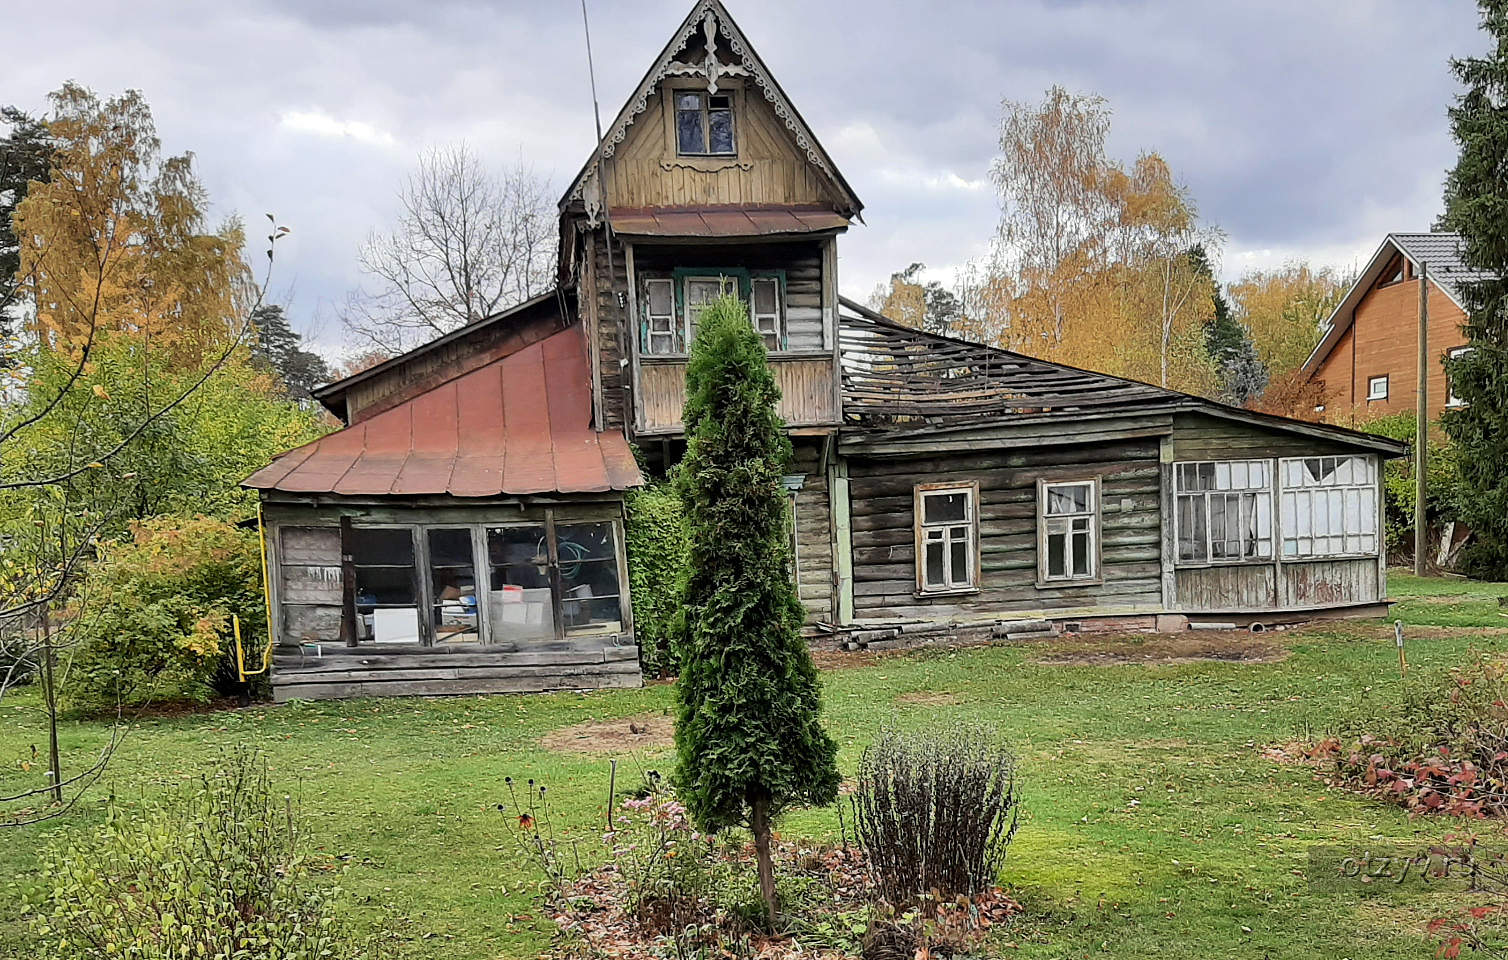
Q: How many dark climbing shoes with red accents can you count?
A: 0